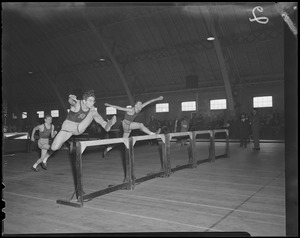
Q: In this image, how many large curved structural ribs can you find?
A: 3